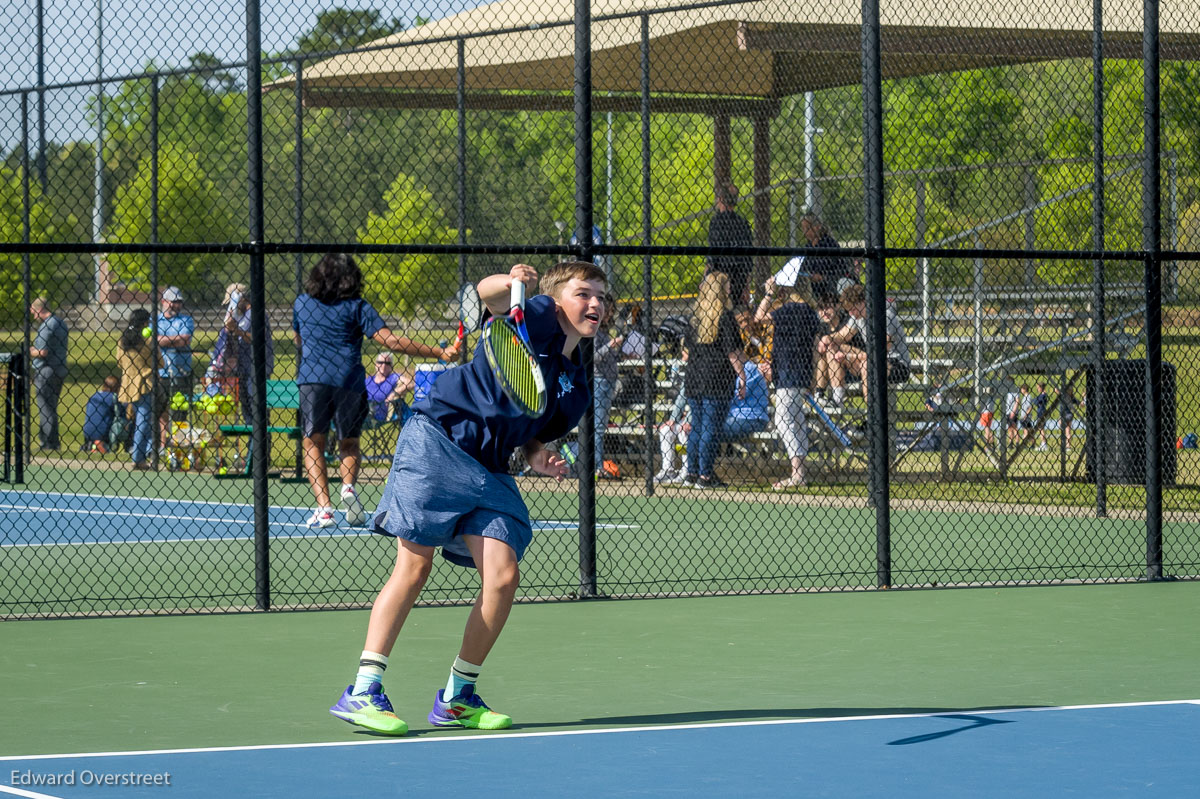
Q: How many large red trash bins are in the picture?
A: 0